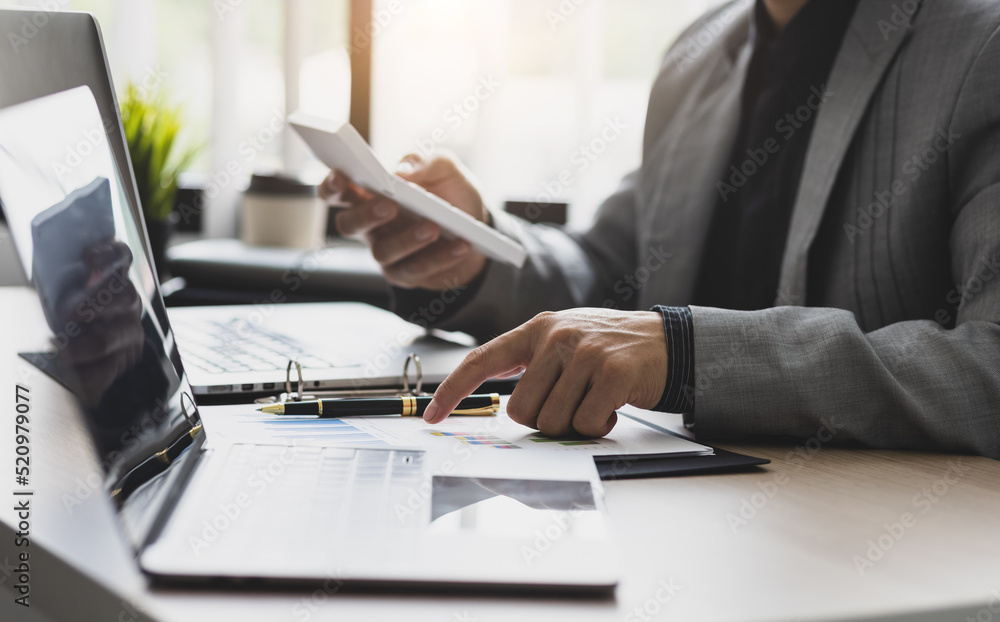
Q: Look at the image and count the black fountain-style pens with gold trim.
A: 1